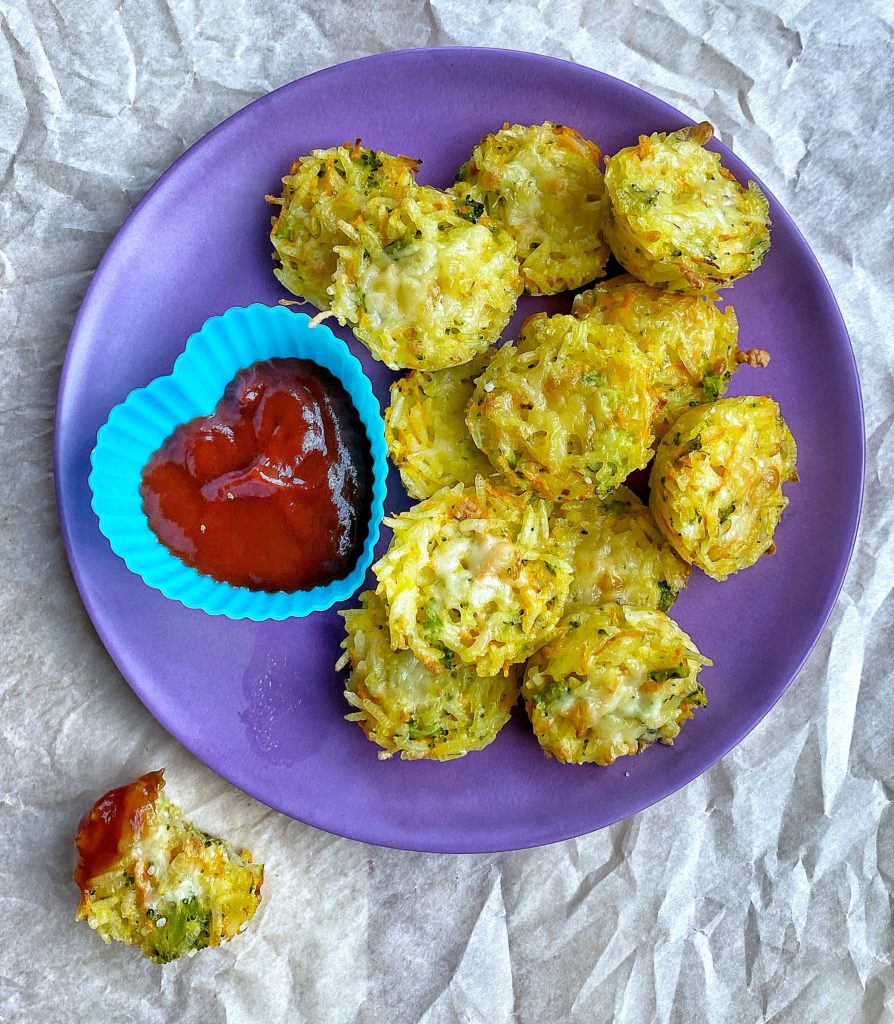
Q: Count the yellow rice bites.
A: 13